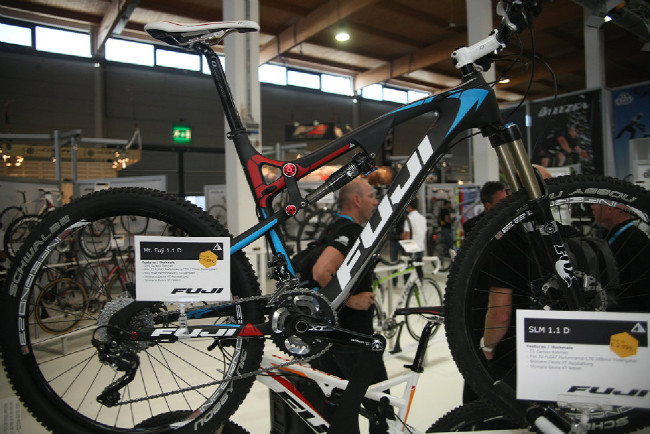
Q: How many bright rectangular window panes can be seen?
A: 11